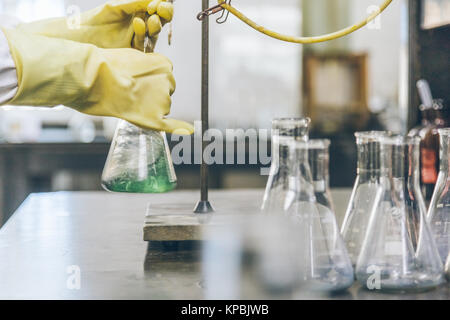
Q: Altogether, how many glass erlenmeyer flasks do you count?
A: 6